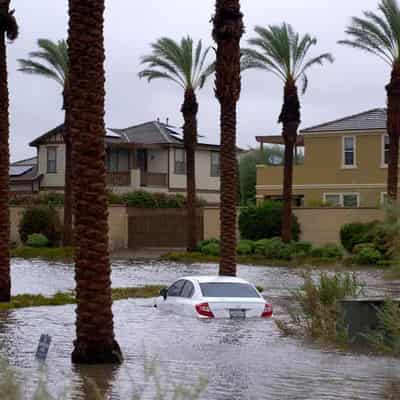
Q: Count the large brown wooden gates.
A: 1